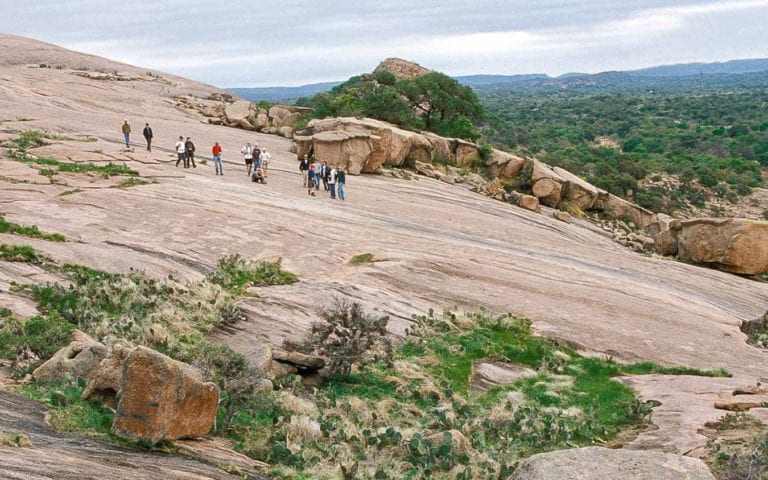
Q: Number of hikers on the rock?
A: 15